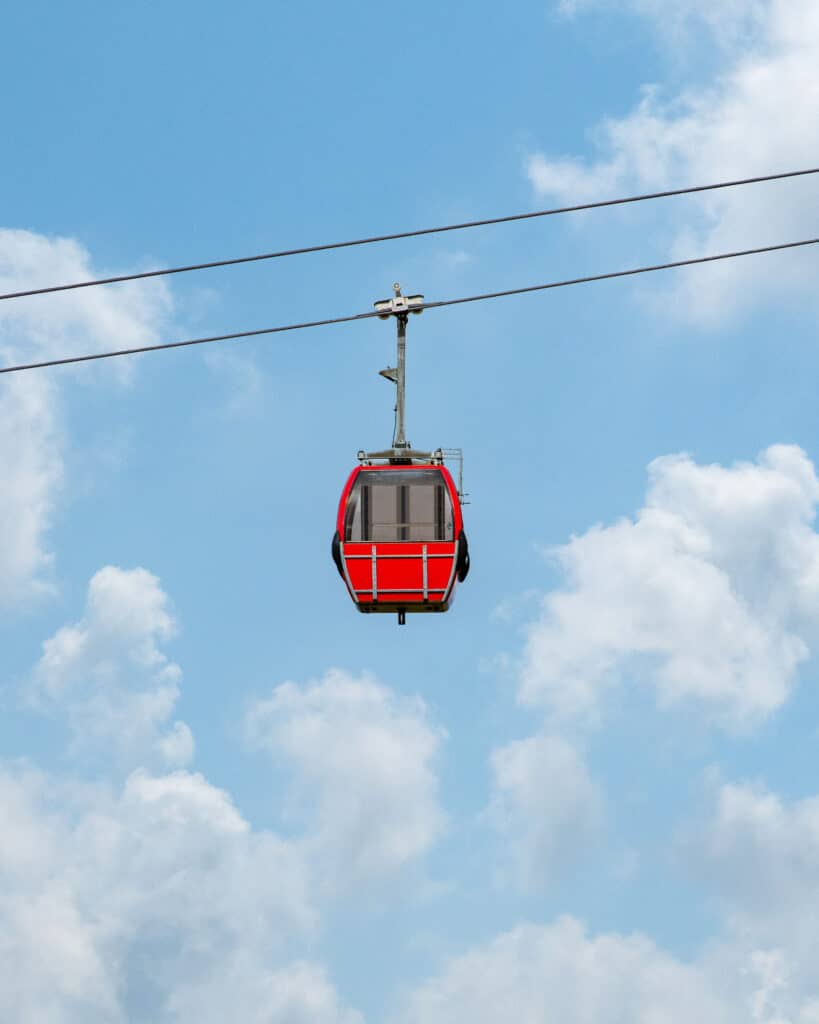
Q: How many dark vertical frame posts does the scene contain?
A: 3